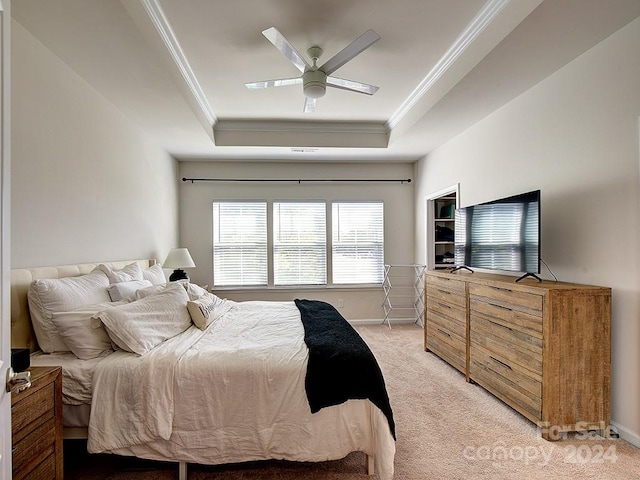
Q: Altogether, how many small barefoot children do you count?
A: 0